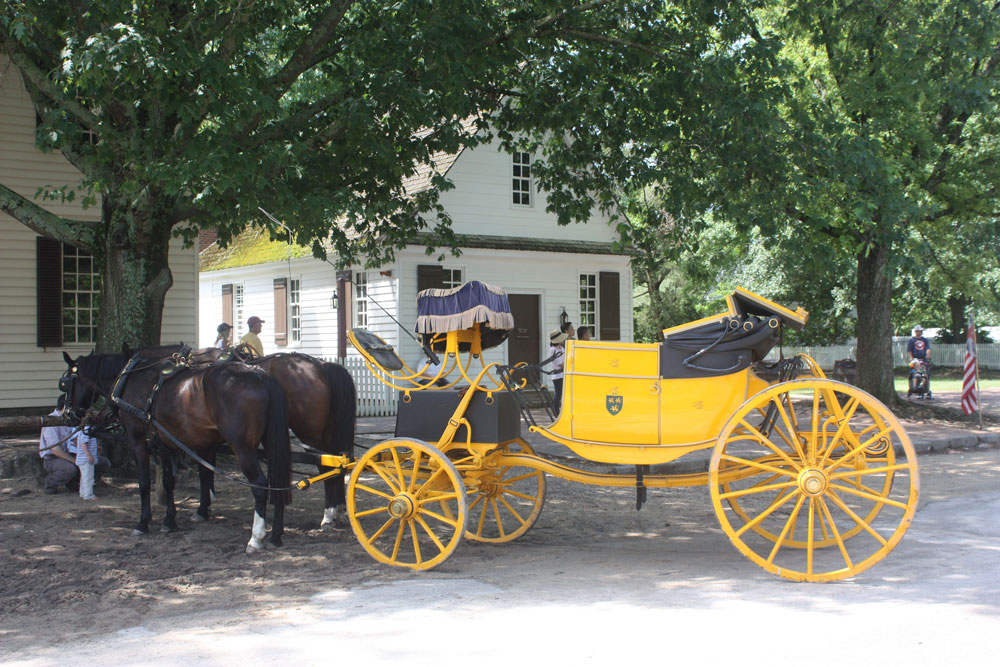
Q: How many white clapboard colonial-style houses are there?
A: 2